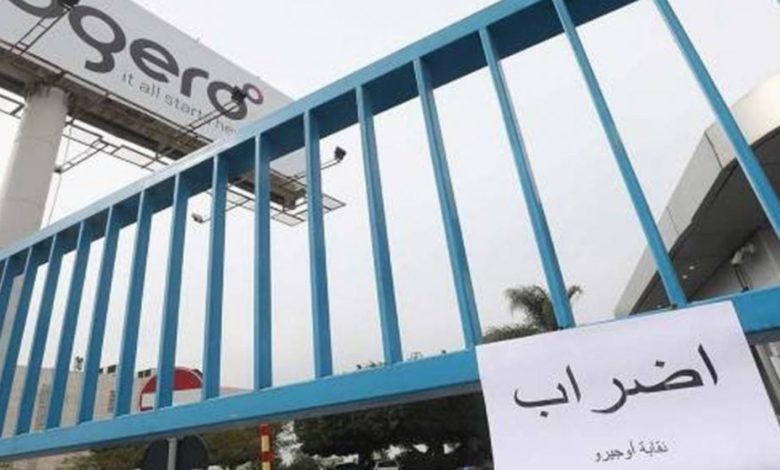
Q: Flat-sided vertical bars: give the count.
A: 15